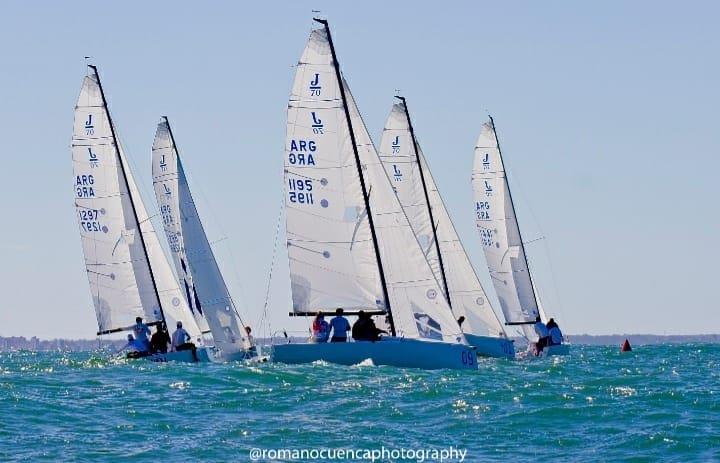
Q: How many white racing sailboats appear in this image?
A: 5